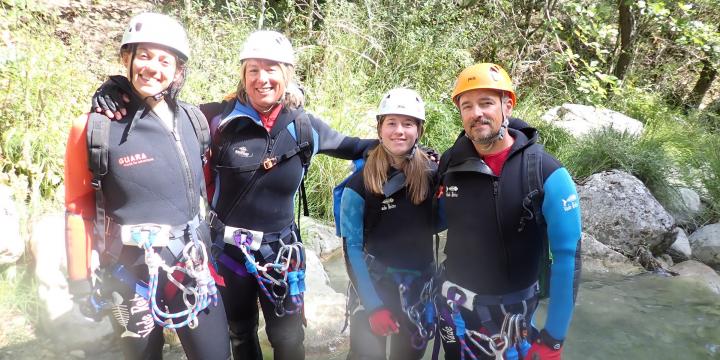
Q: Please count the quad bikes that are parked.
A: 0